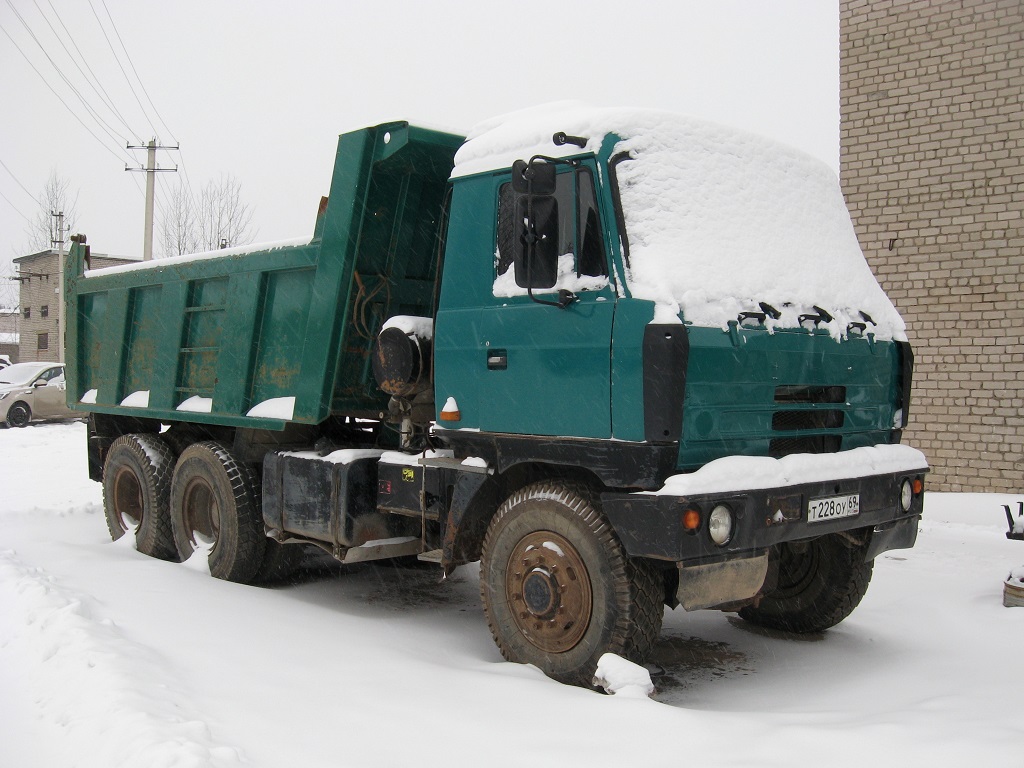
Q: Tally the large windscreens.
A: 1